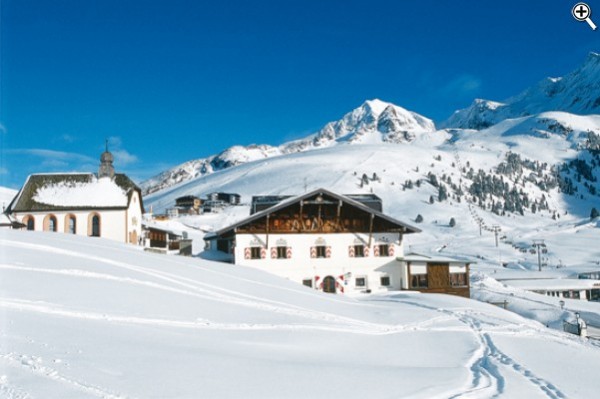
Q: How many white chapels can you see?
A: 1